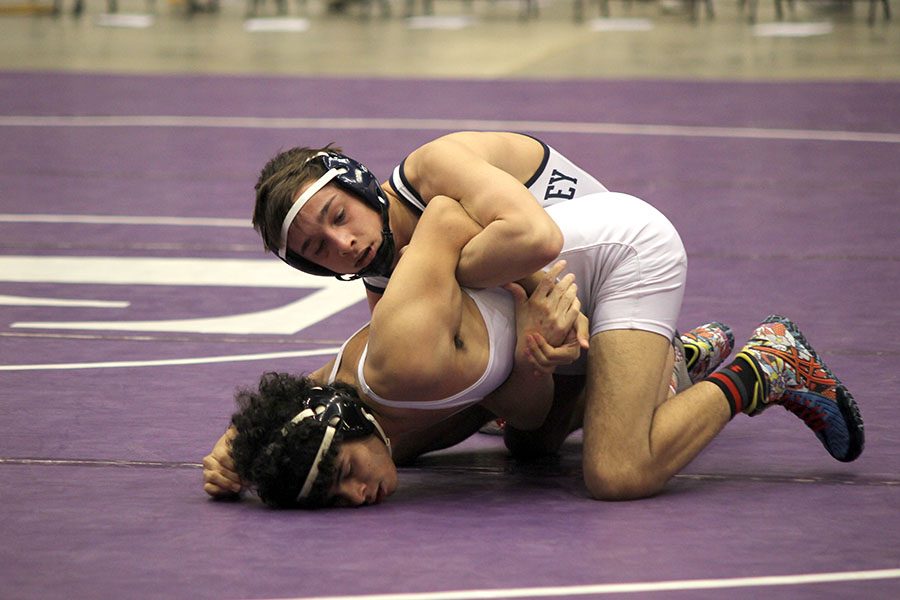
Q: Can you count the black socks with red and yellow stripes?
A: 1